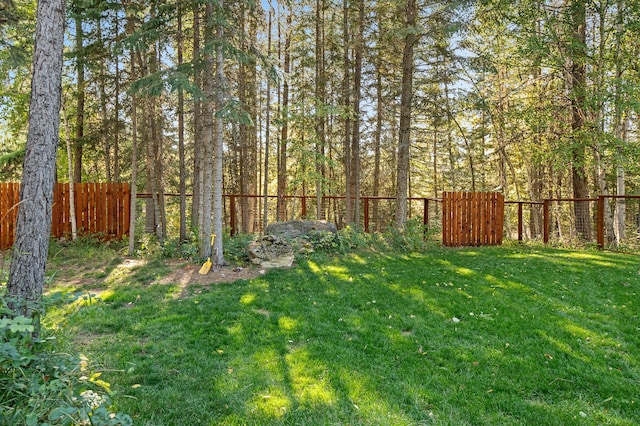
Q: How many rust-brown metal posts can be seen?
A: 7